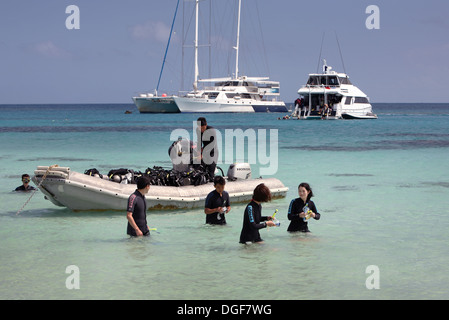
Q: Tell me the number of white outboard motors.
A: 1